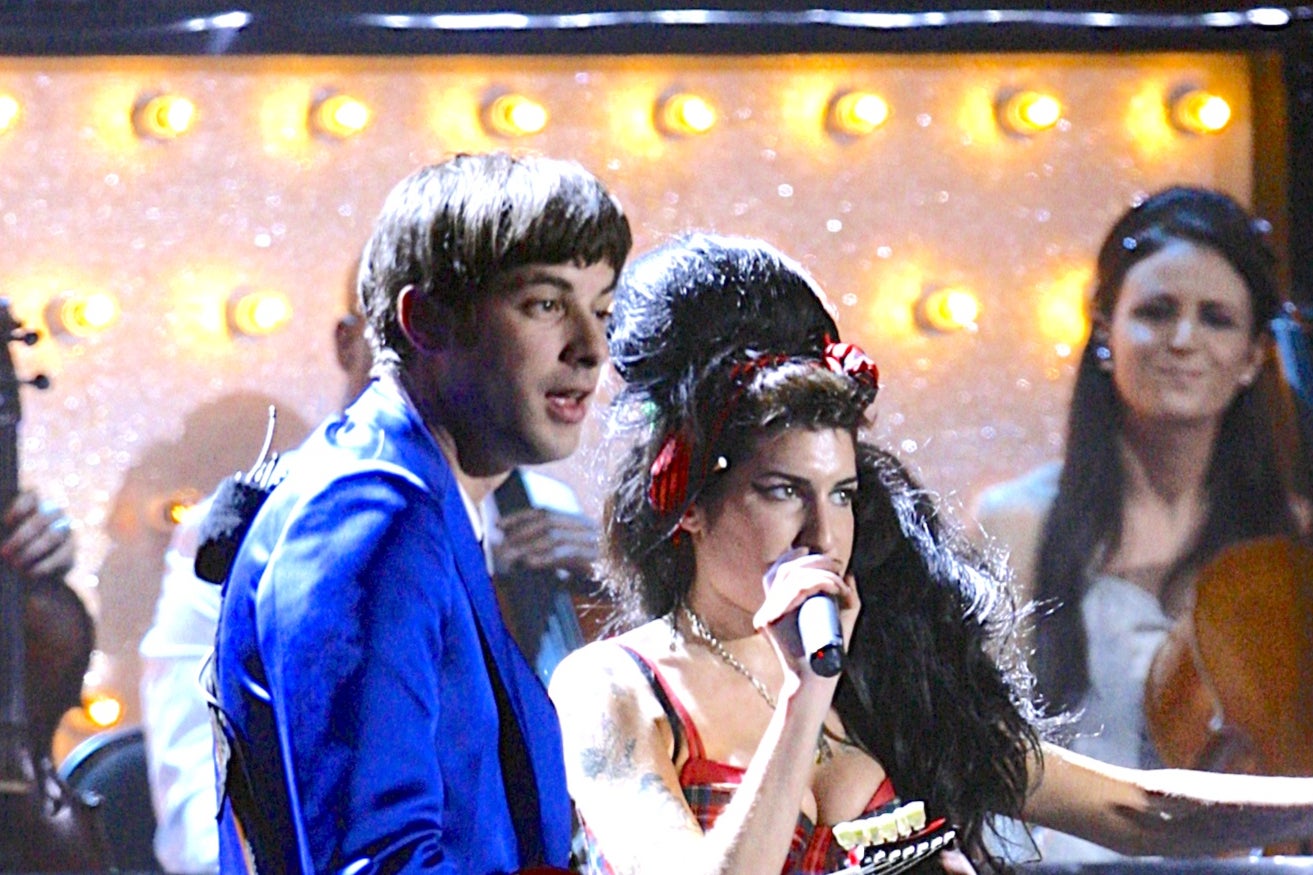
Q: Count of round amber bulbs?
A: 13